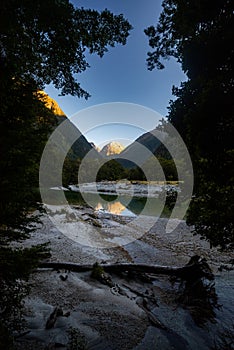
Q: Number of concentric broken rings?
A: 2